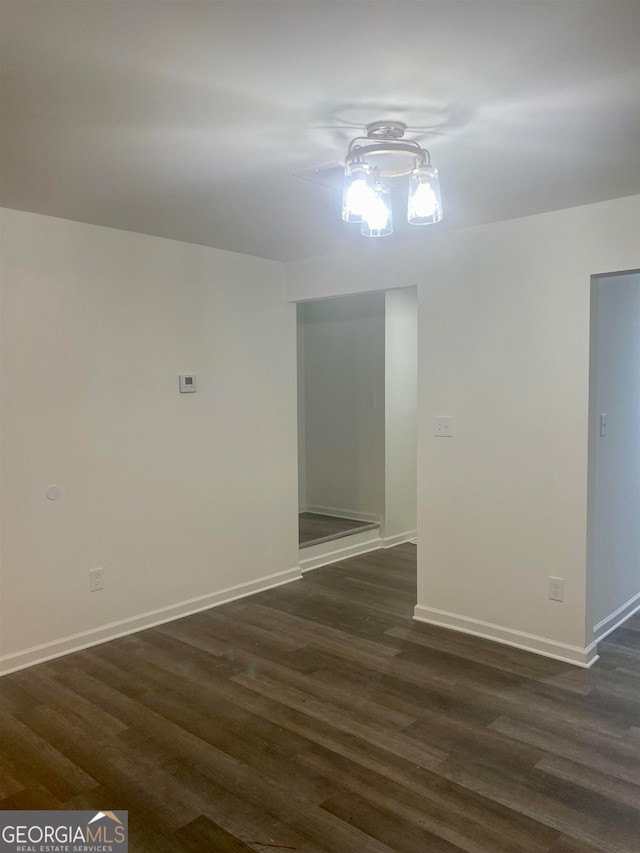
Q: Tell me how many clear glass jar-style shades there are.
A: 3